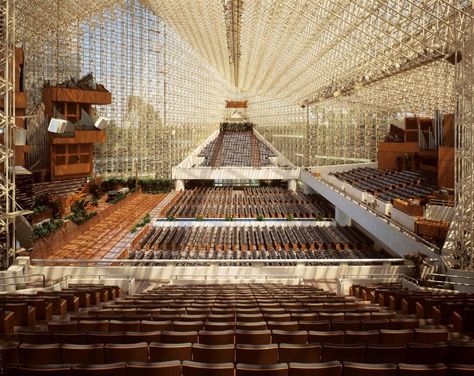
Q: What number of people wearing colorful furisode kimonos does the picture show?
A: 0